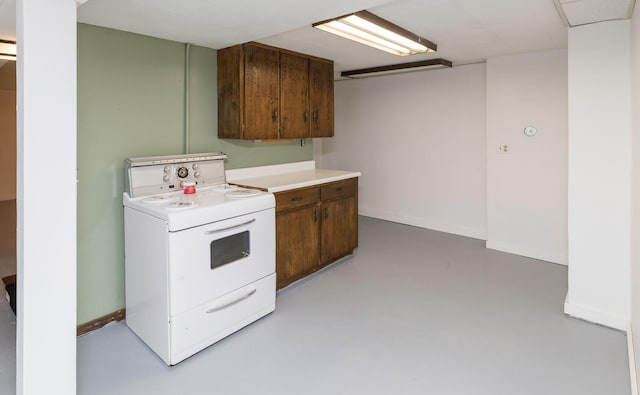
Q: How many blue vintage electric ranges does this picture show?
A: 0